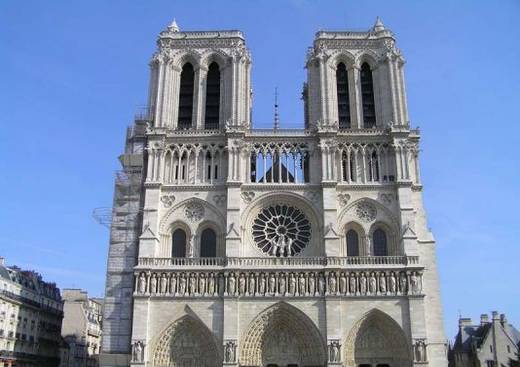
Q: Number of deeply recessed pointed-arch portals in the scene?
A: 3